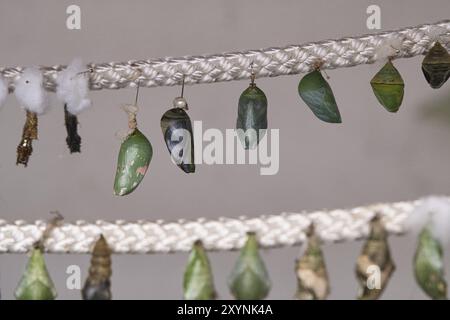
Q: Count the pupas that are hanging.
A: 15